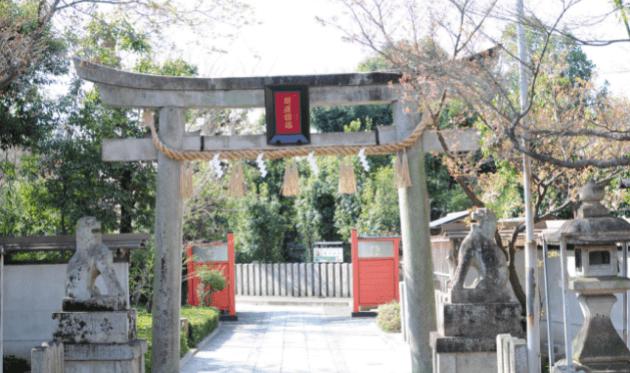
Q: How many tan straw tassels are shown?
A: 5